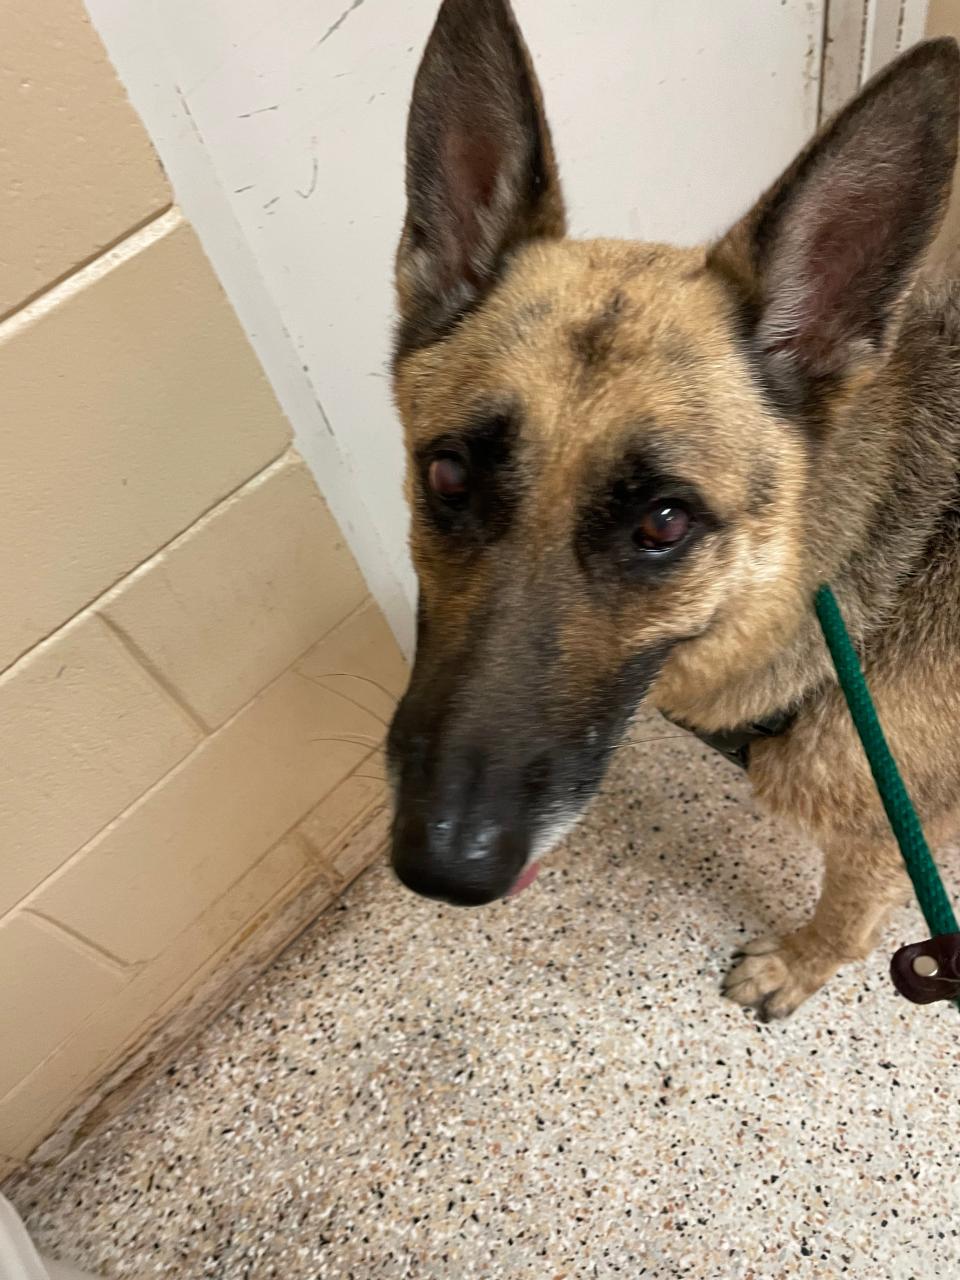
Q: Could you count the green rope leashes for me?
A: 1